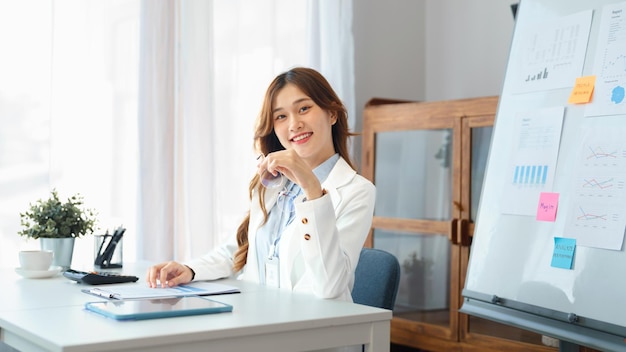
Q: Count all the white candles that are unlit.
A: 0